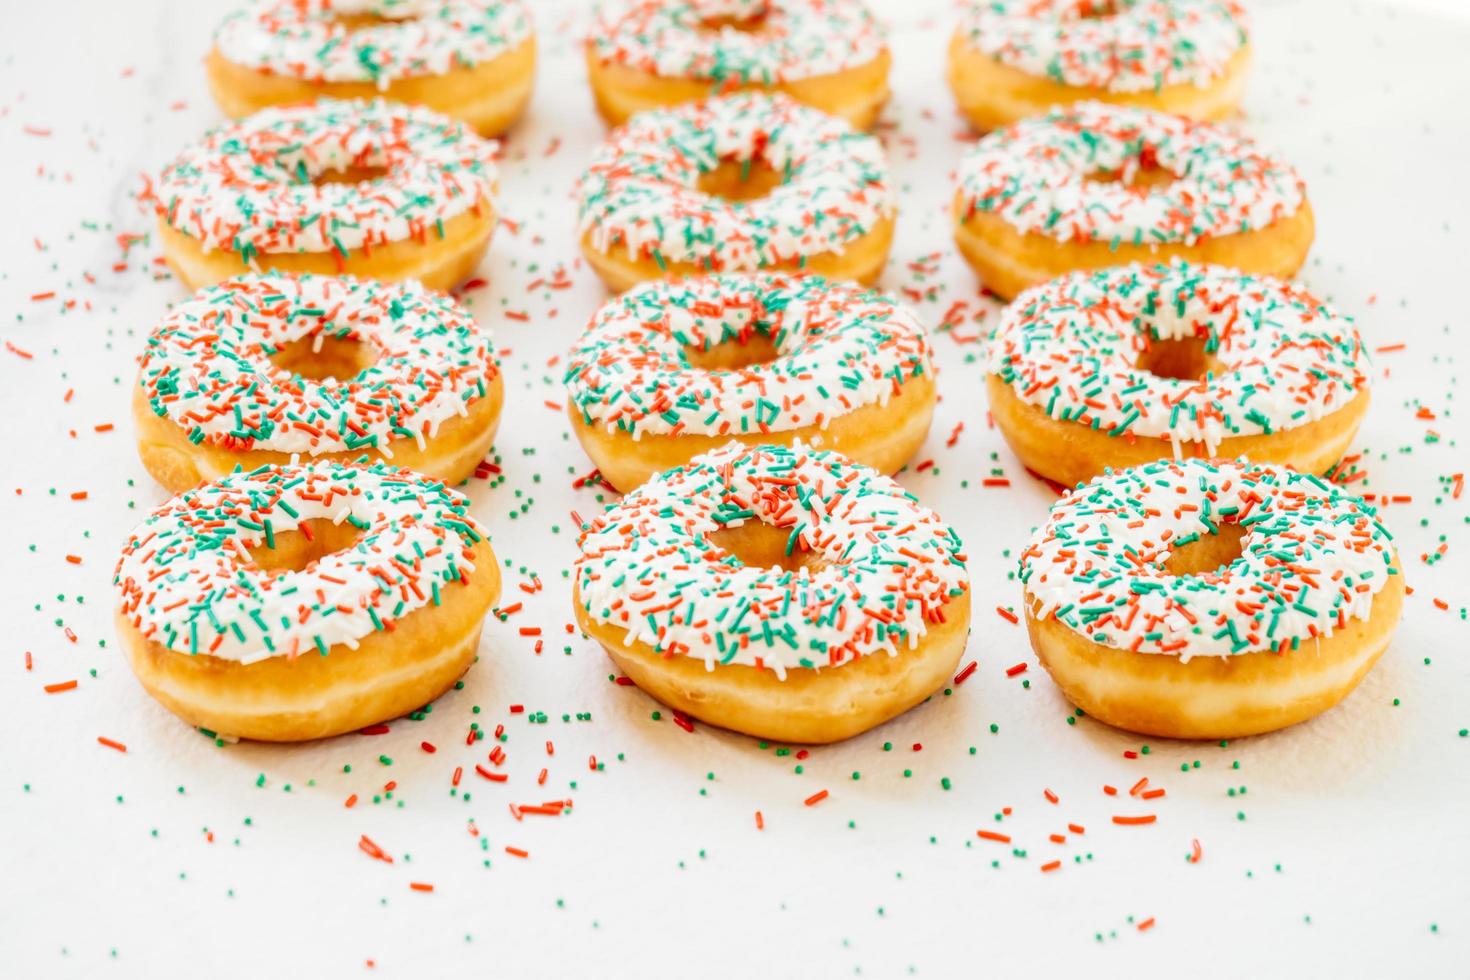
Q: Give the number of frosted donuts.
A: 12